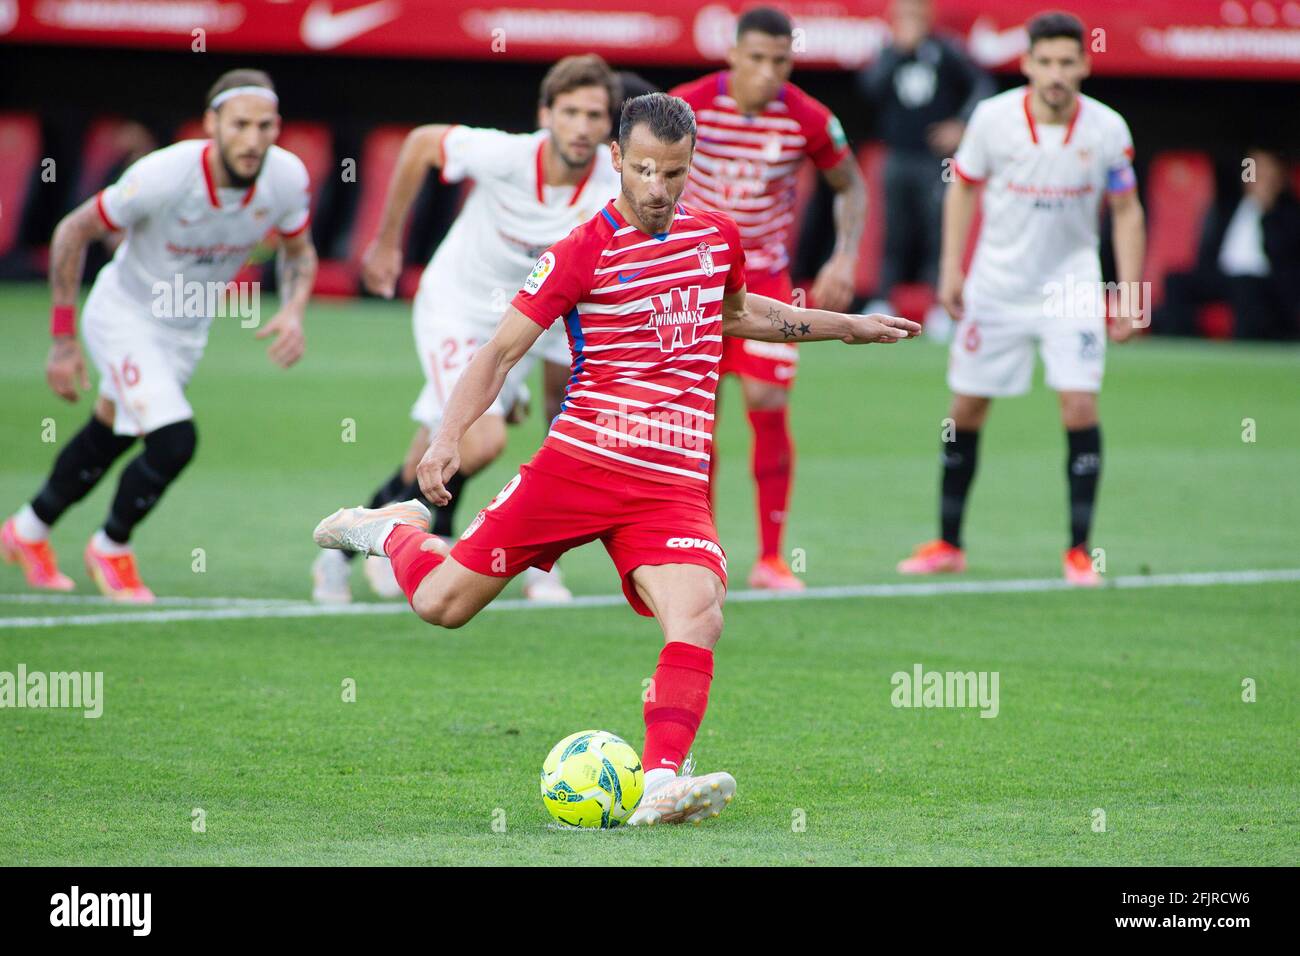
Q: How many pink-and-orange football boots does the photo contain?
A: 5